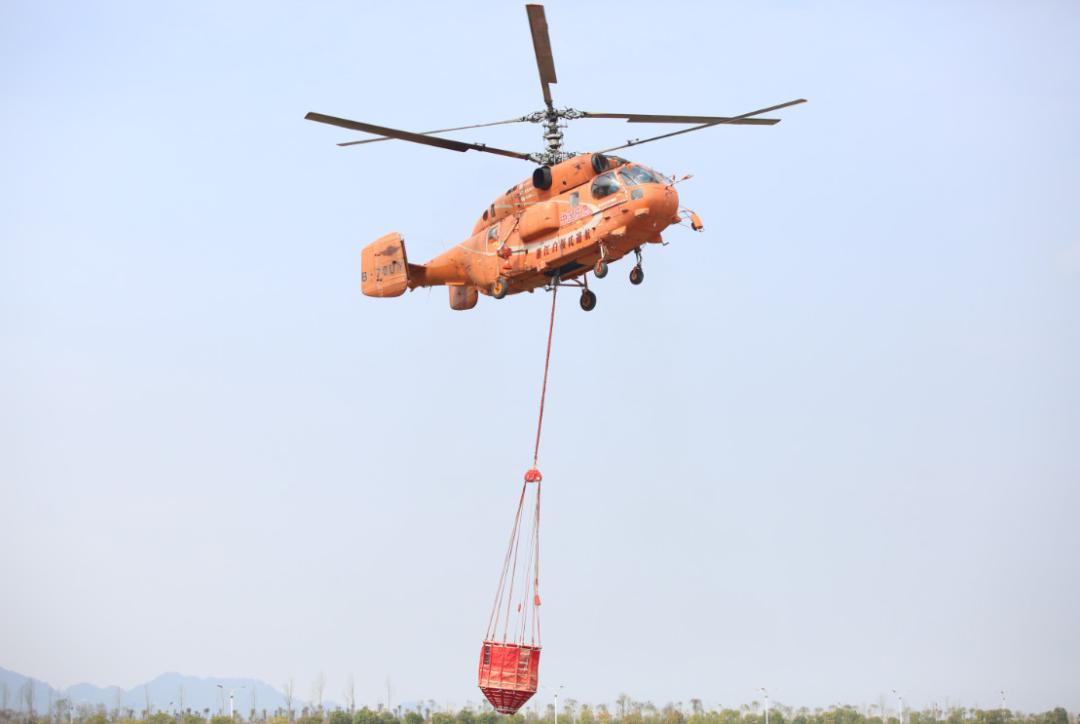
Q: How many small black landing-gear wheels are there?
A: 4